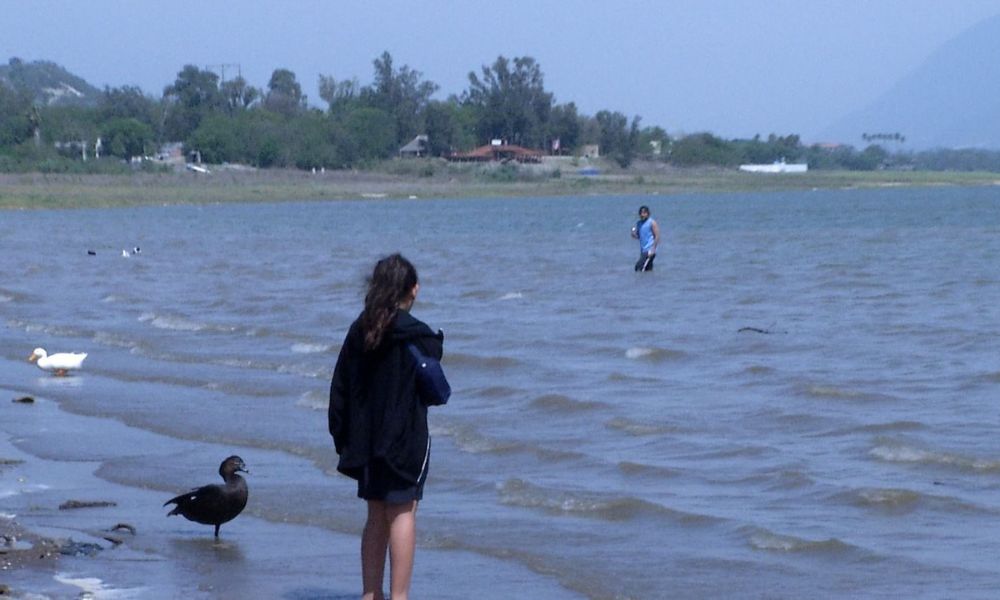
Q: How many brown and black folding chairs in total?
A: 0